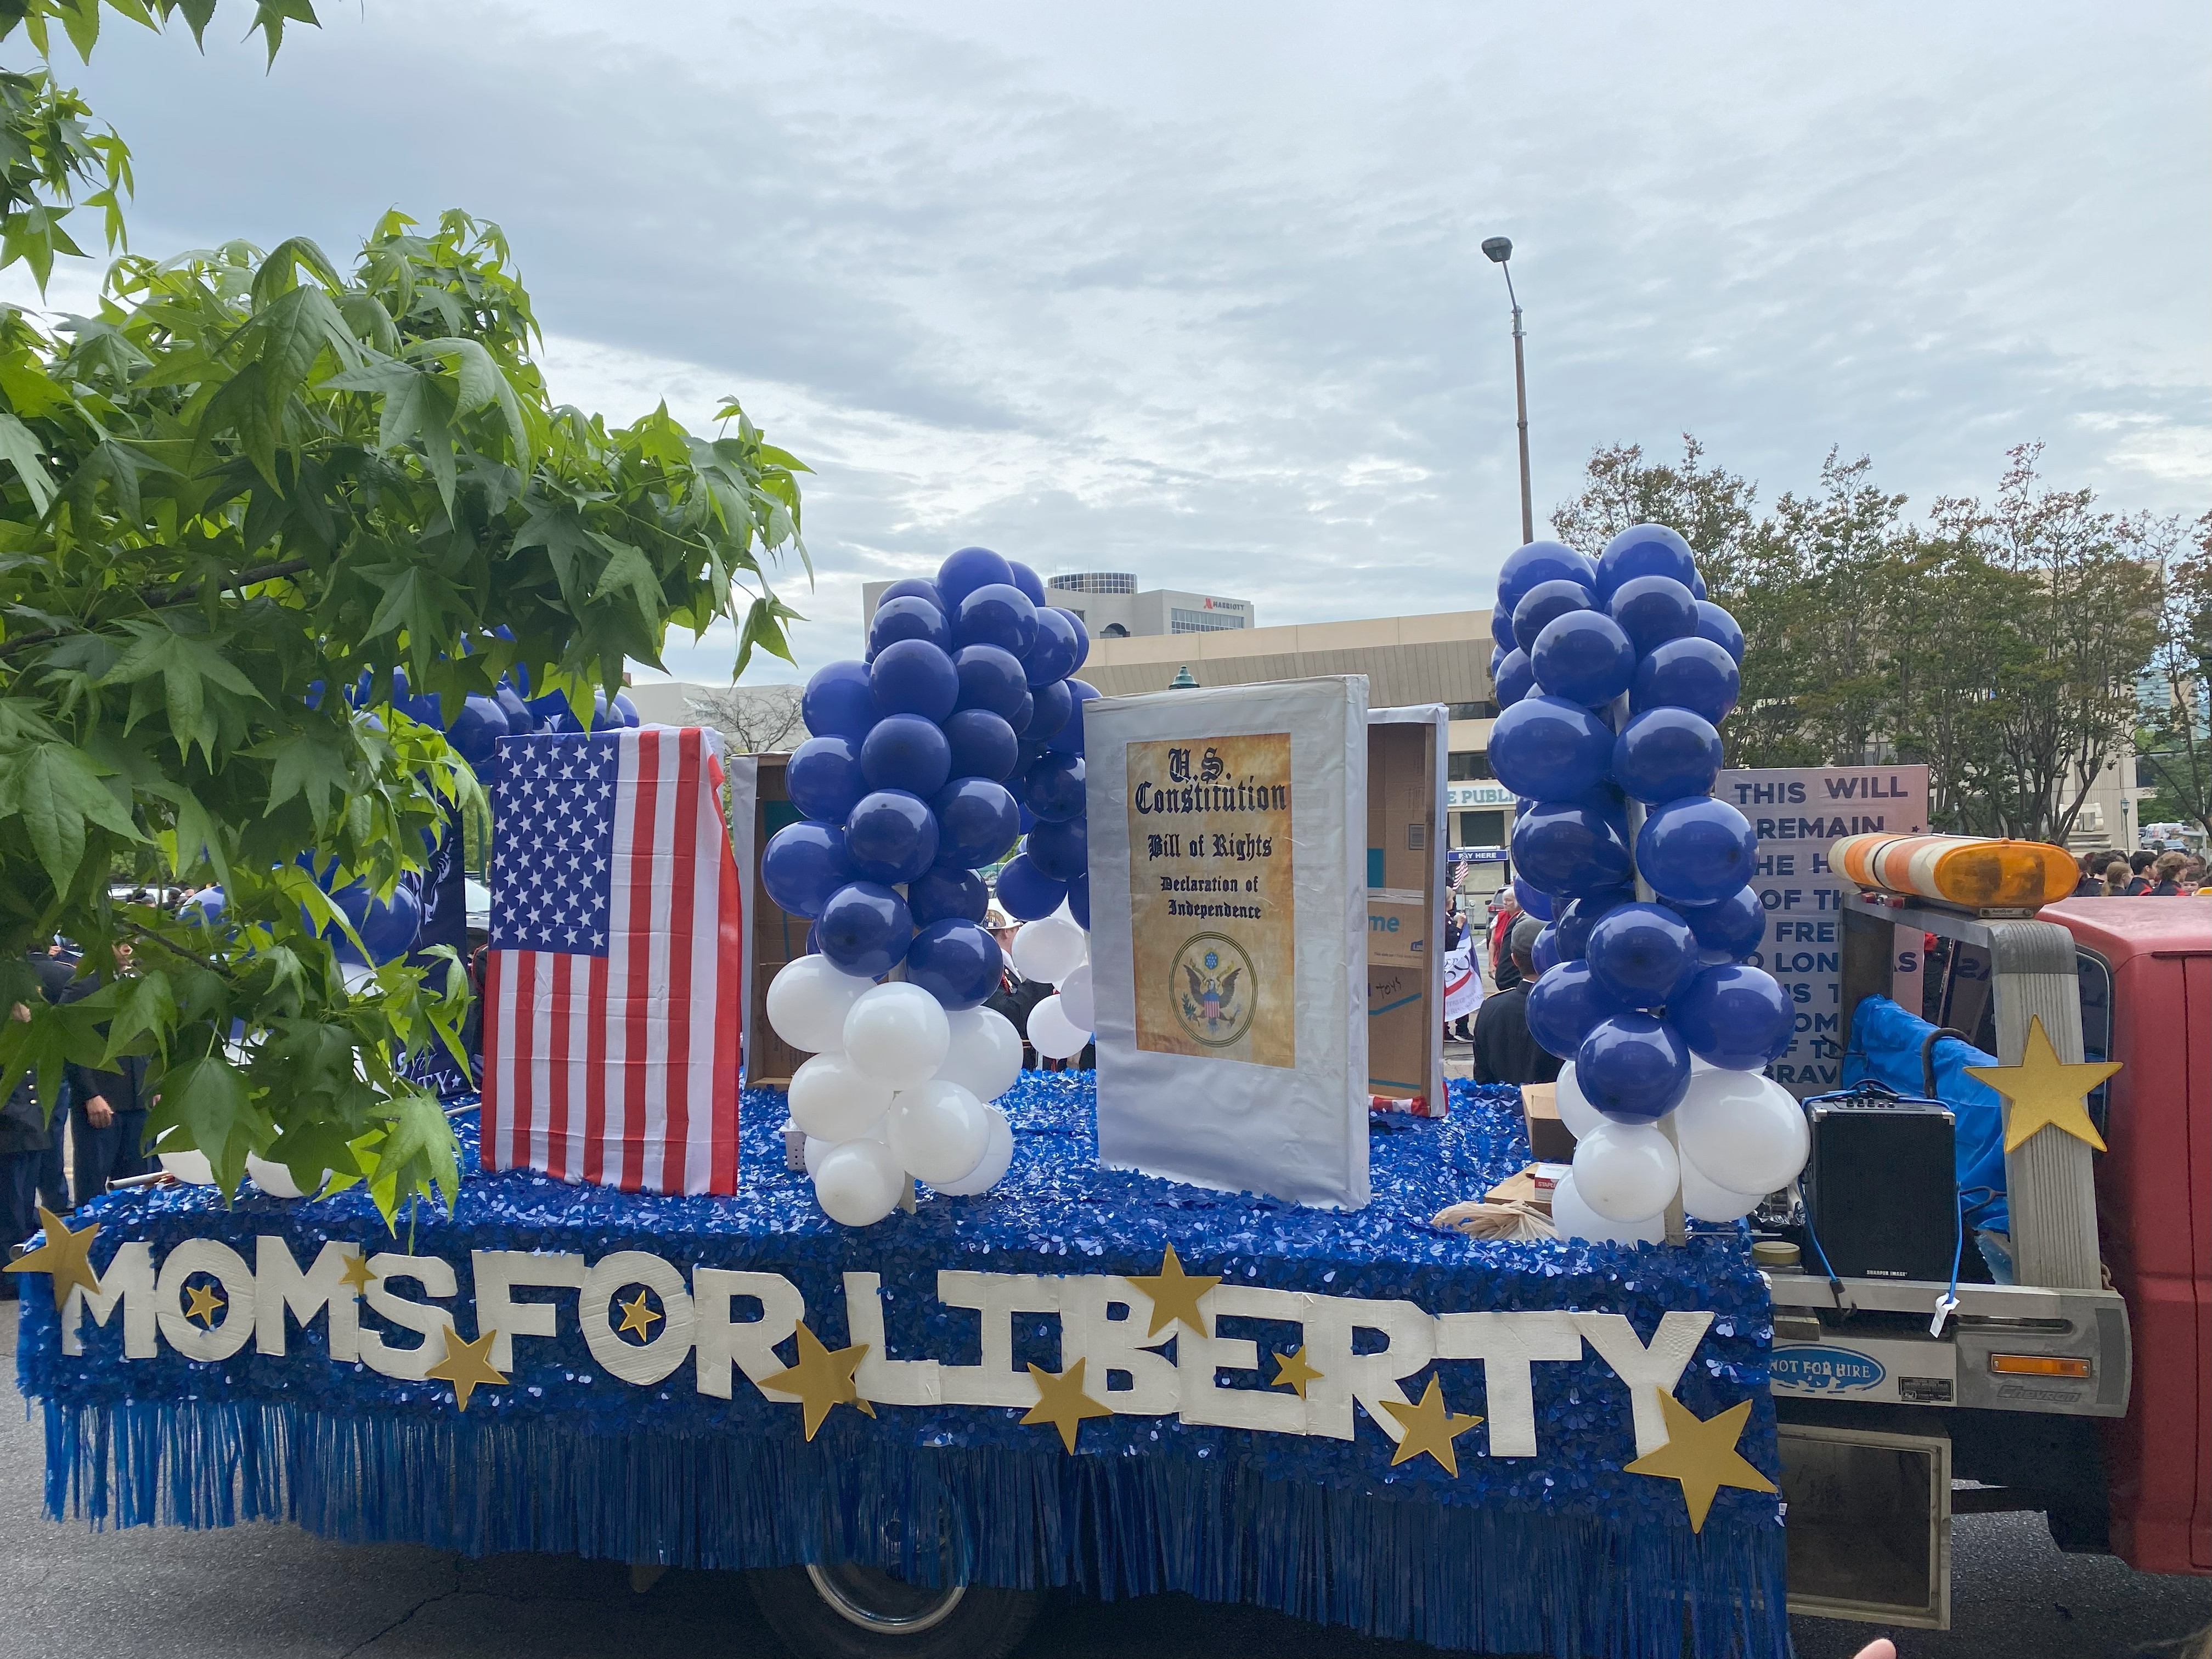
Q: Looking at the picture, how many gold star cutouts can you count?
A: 12